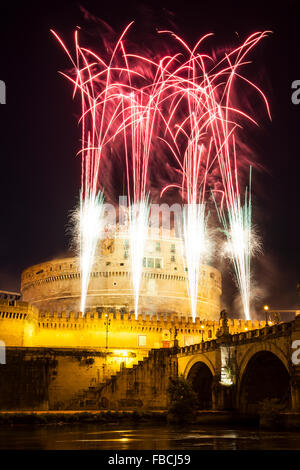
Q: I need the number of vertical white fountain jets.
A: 4